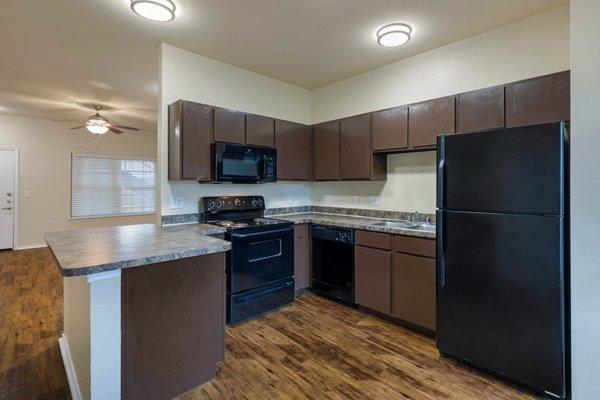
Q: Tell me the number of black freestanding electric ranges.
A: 1